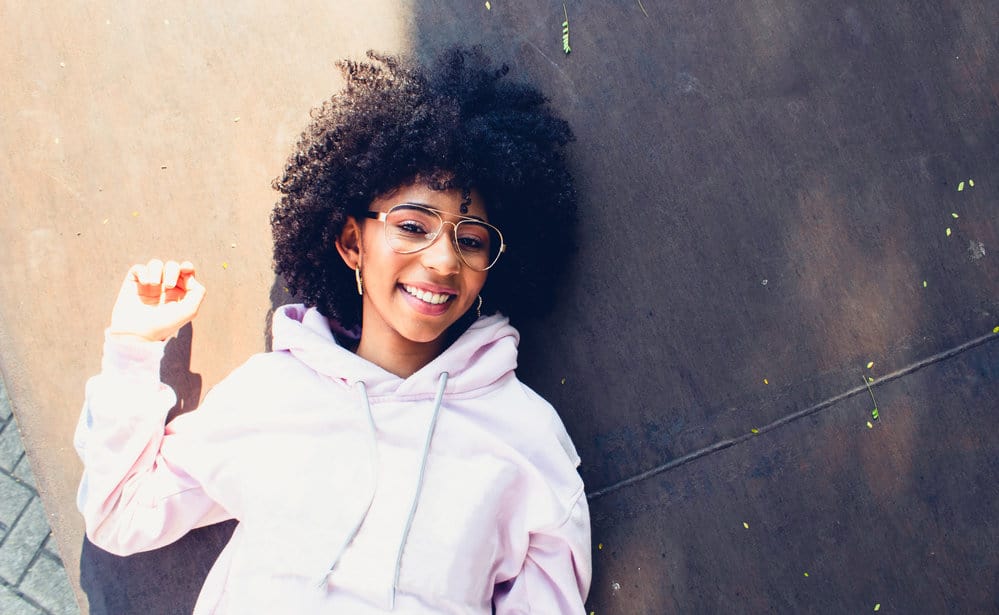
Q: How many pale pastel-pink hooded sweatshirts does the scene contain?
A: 1